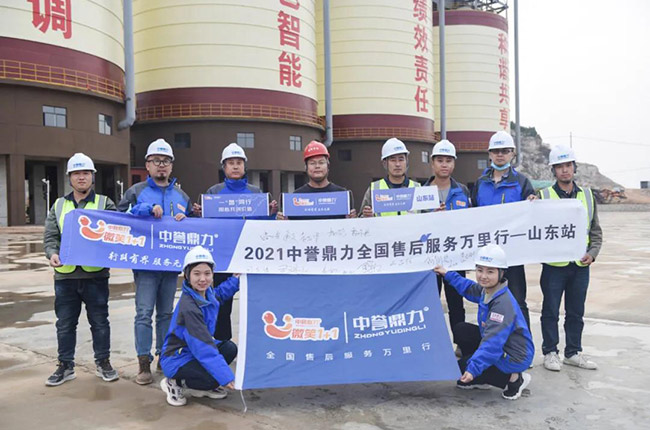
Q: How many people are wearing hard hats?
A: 10